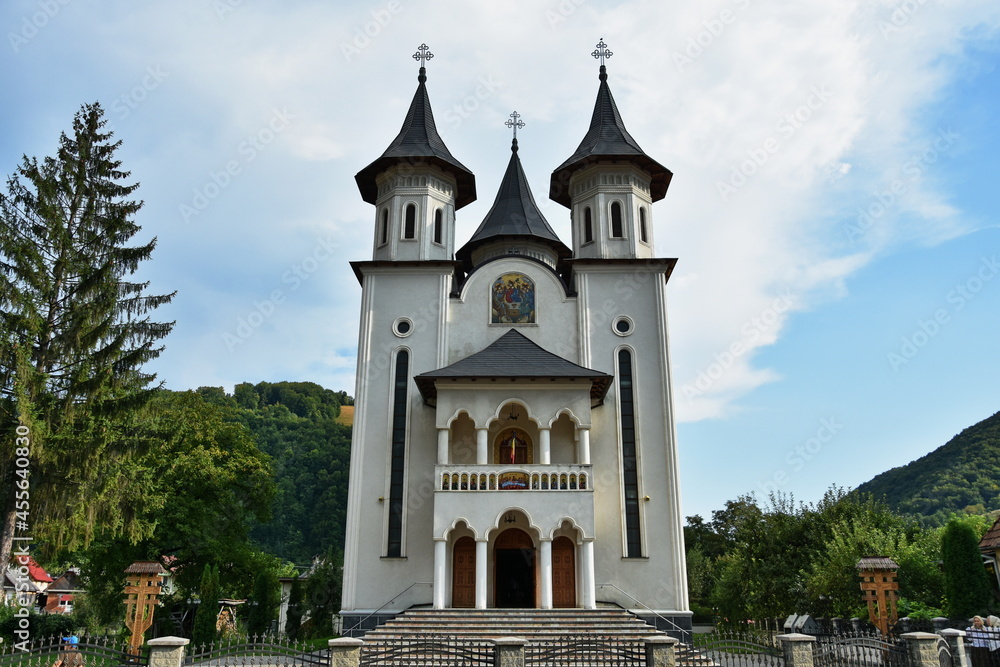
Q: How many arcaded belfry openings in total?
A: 6